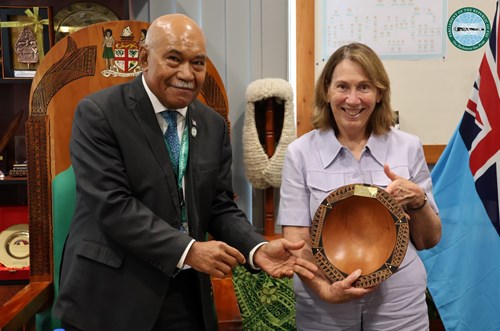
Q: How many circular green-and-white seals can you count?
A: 1